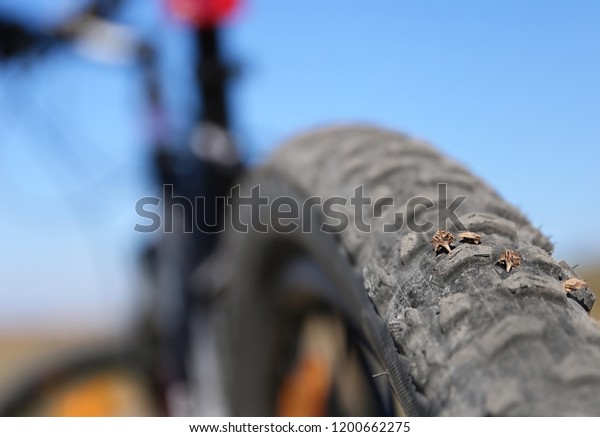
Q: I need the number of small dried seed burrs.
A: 4